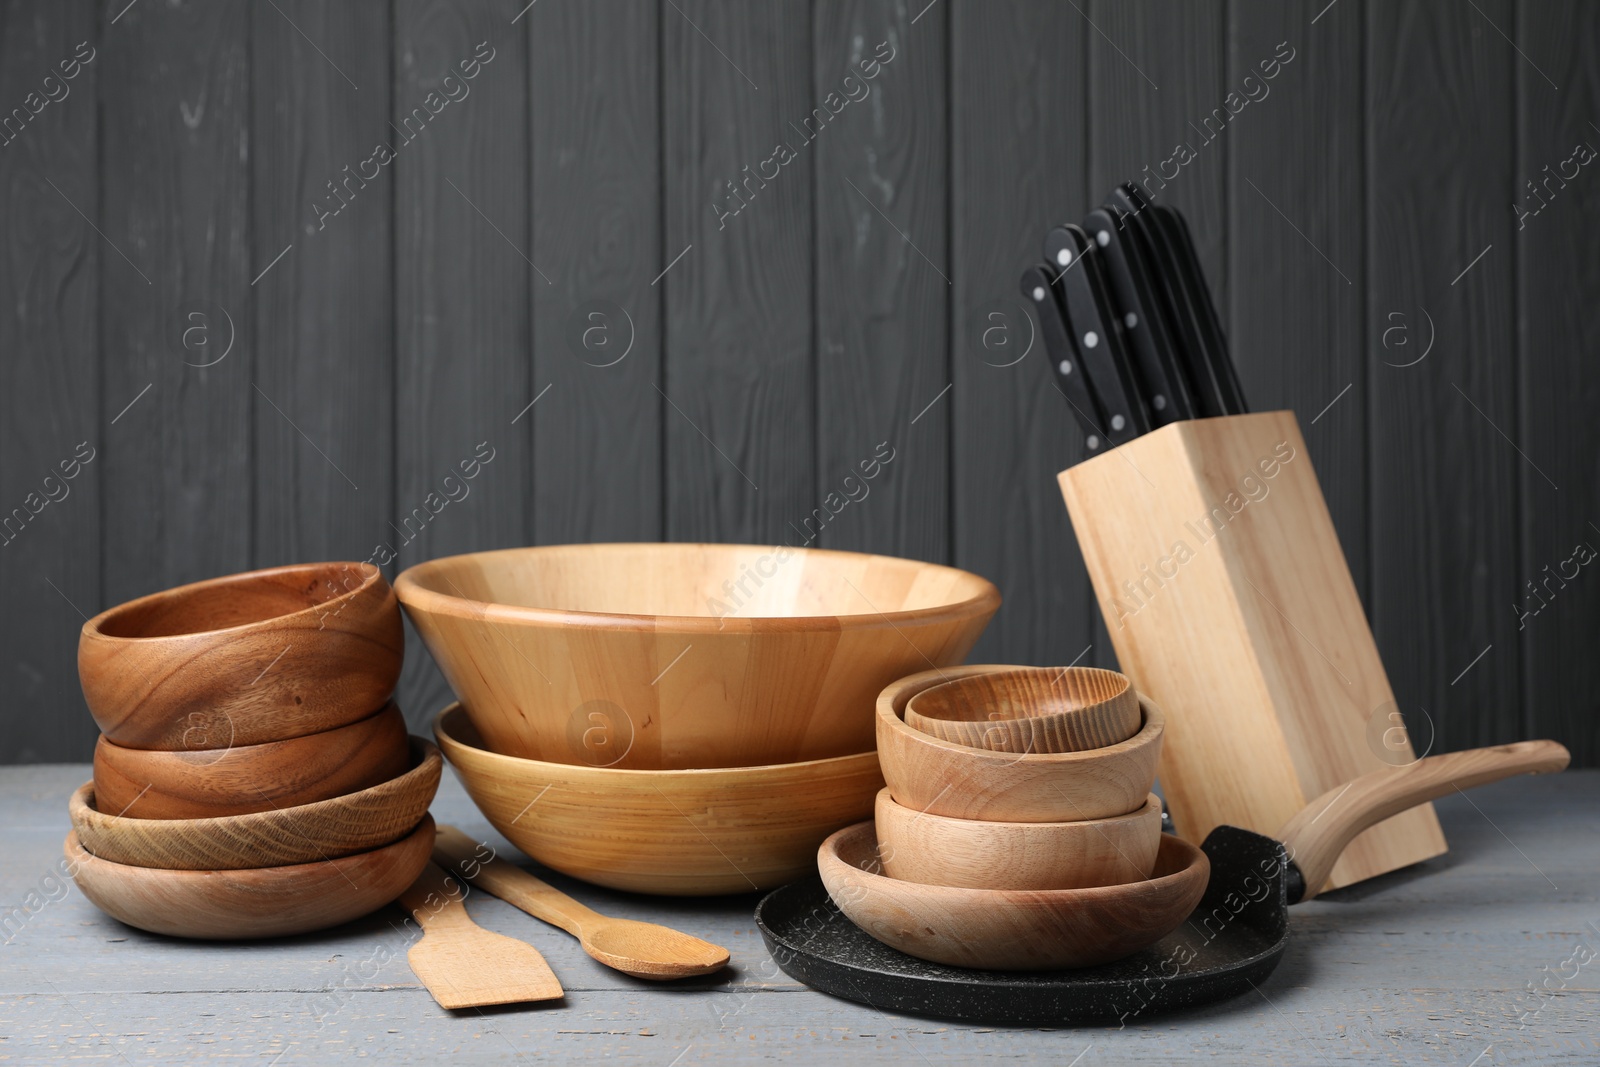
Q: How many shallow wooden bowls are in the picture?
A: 3